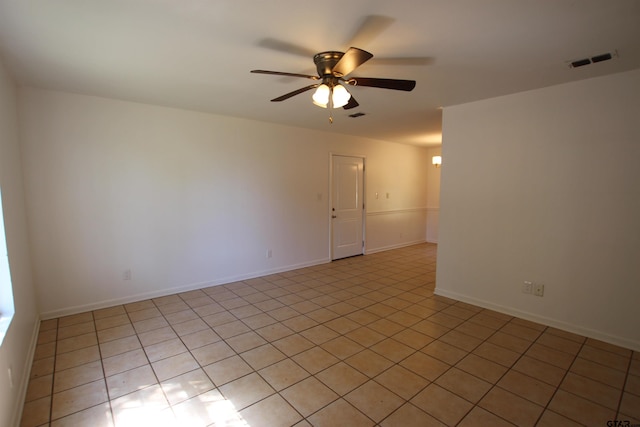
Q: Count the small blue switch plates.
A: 0